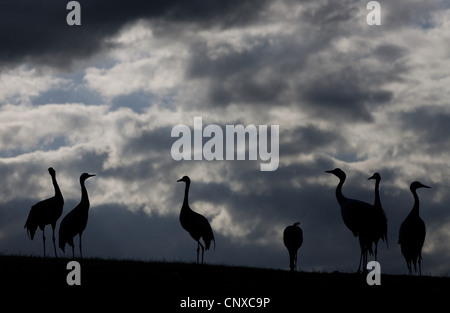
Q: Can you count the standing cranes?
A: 7